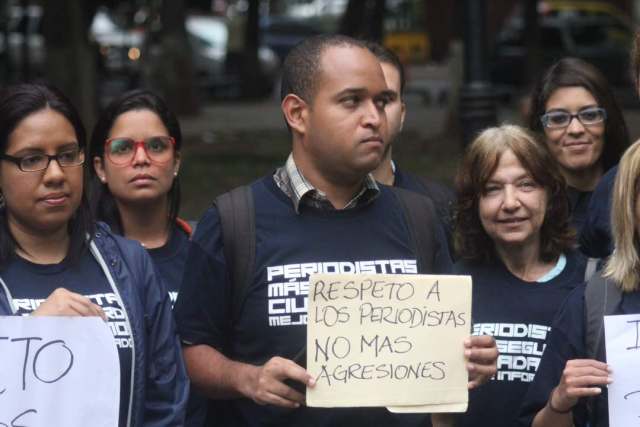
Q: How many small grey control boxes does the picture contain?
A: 0